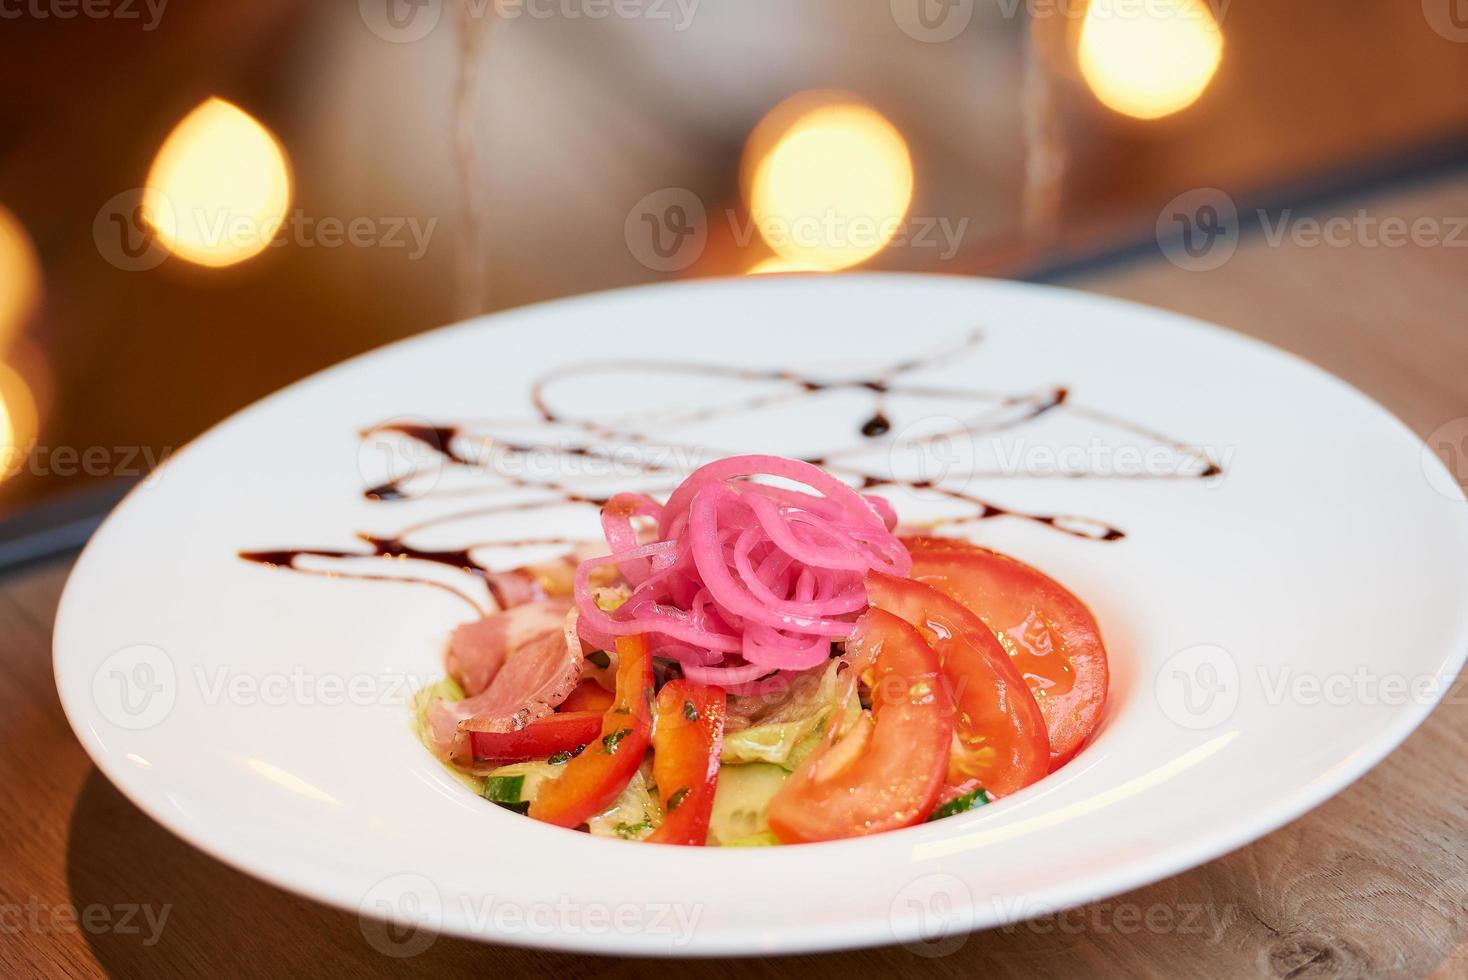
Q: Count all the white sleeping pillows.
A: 0